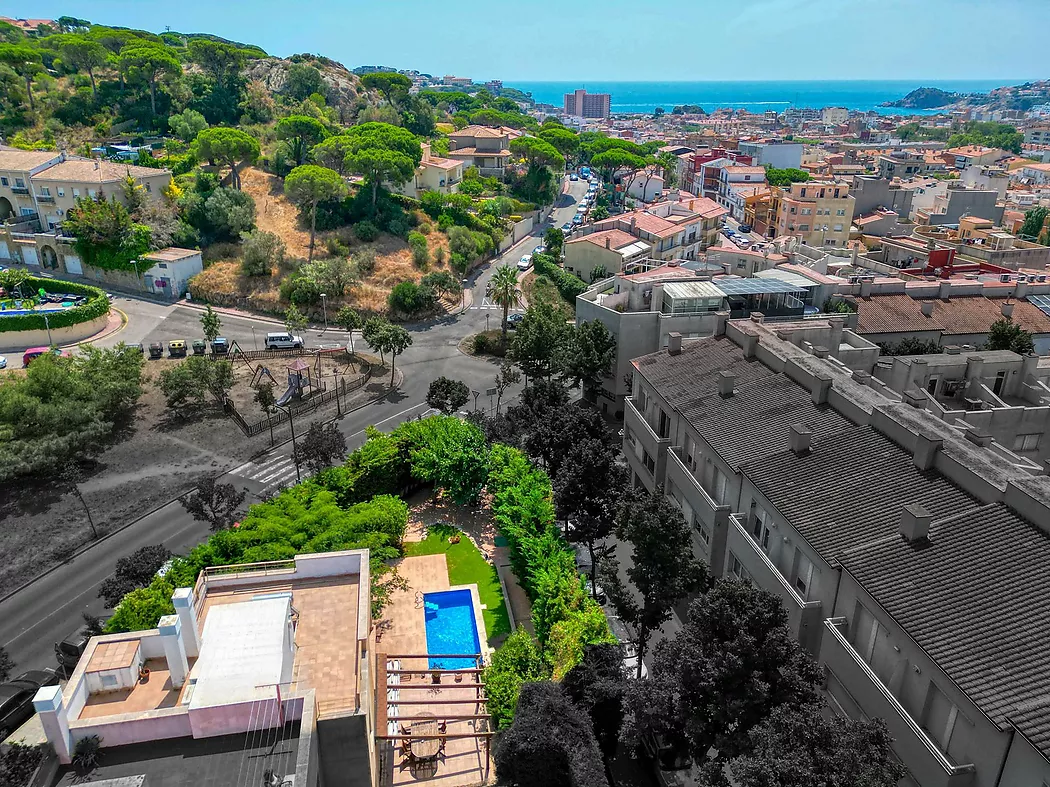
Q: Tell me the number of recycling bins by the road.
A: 5